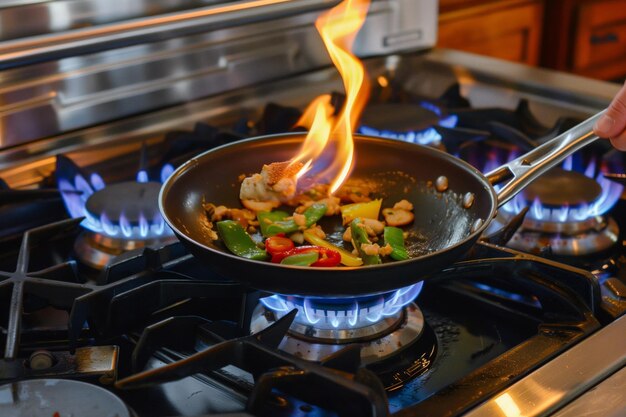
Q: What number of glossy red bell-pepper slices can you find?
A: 2